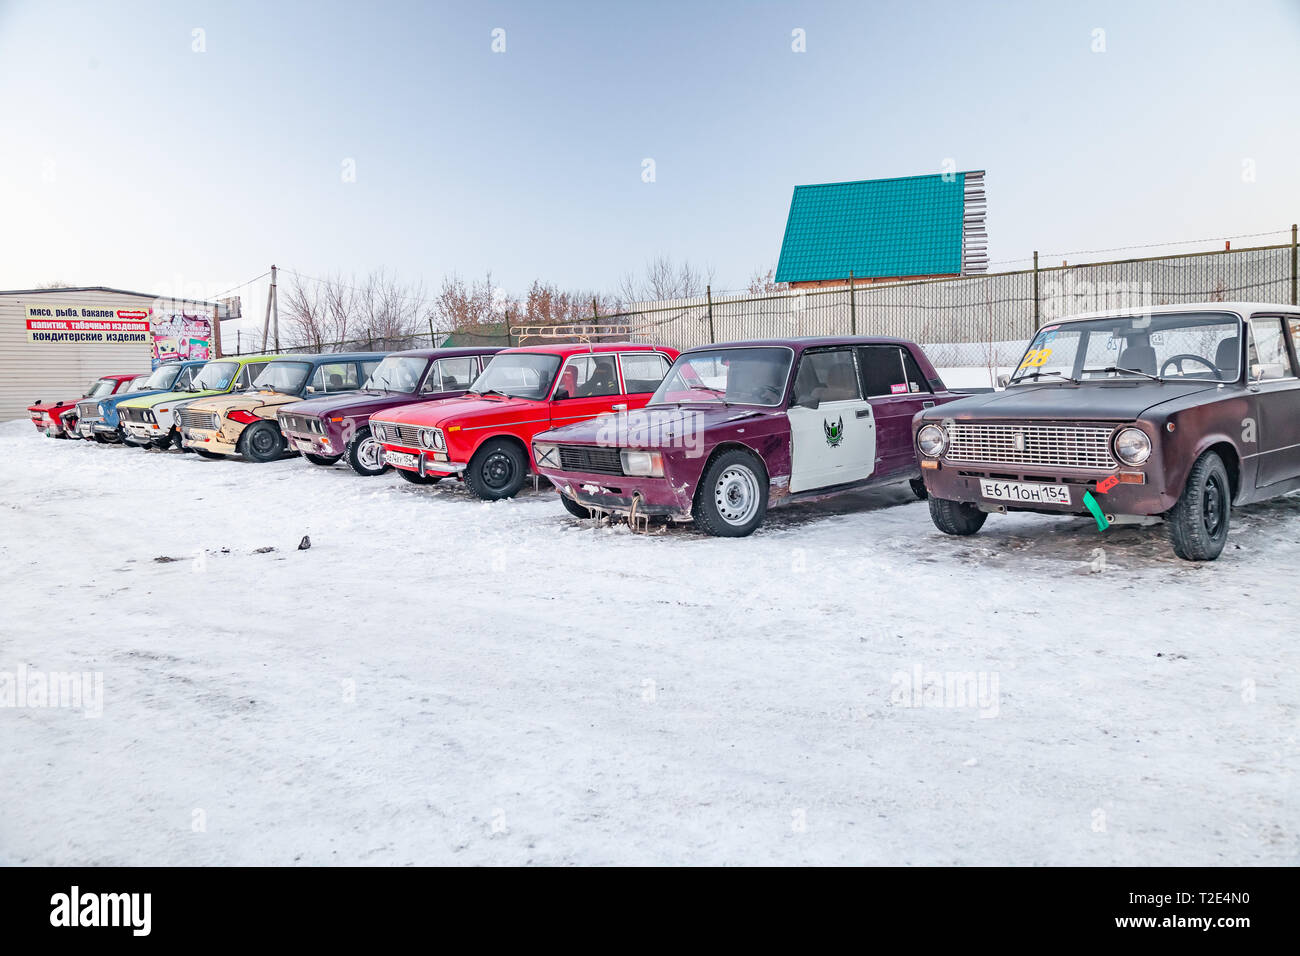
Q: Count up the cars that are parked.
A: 9